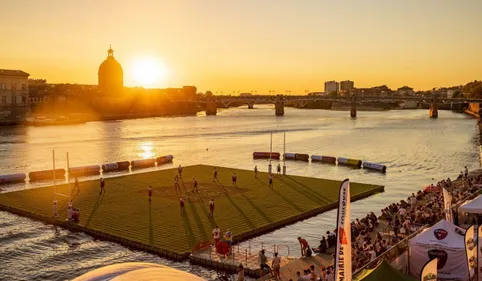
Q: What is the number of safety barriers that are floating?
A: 11